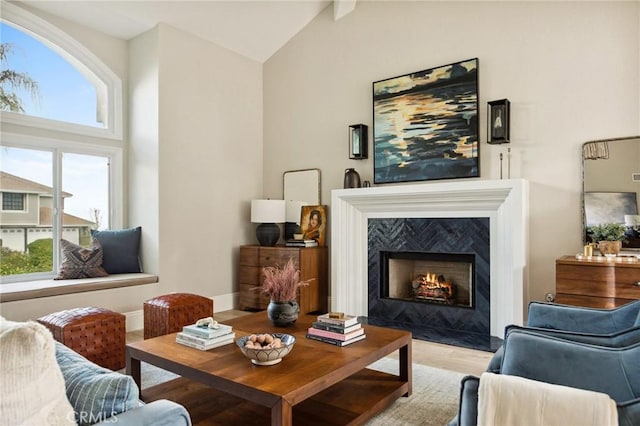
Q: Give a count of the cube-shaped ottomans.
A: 2